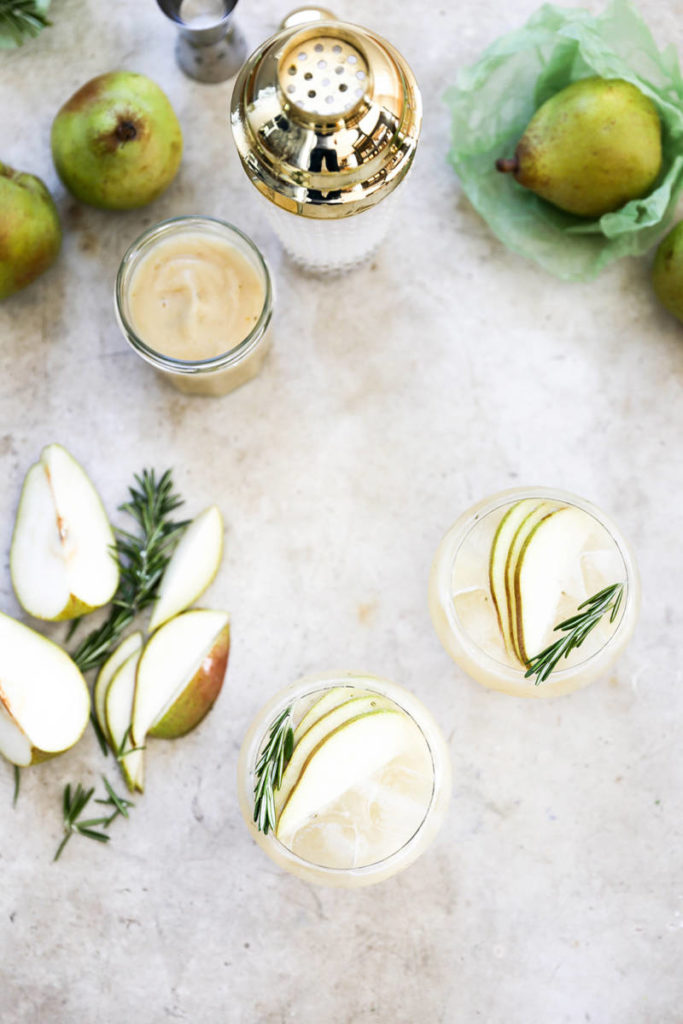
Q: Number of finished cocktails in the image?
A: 2